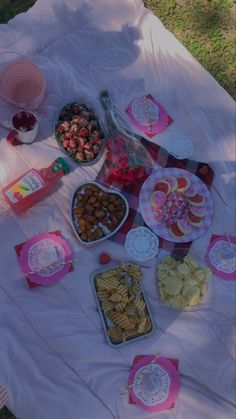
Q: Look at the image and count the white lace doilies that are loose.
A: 2